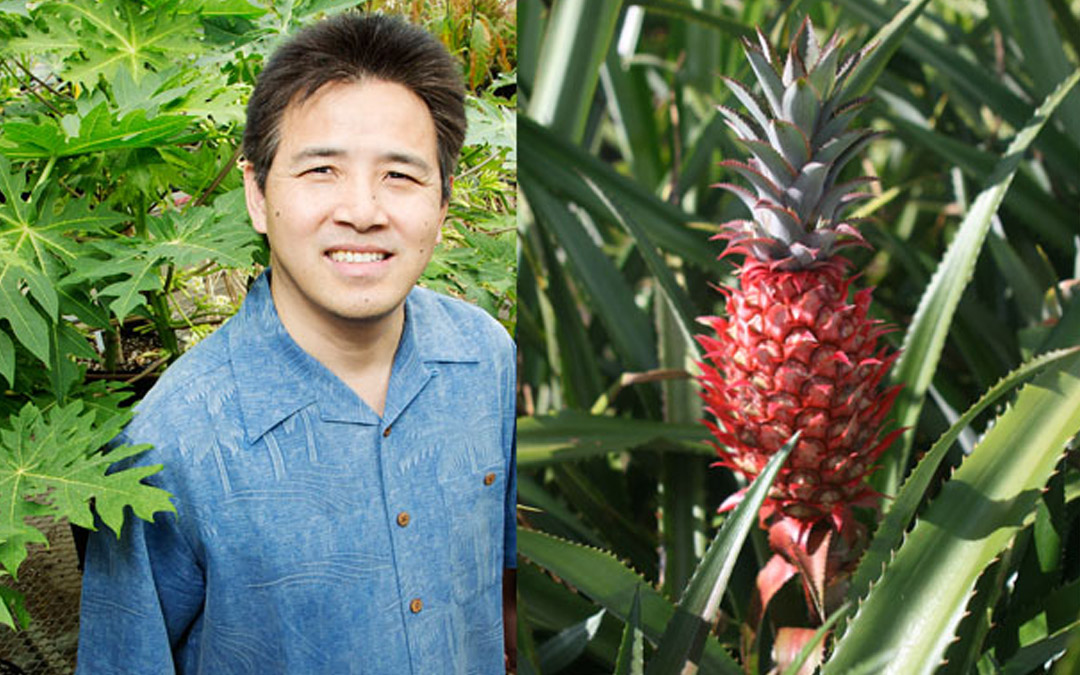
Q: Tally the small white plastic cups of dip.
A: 0